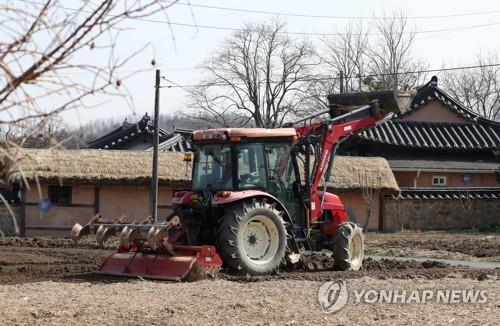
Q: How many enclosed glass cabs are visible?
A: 1